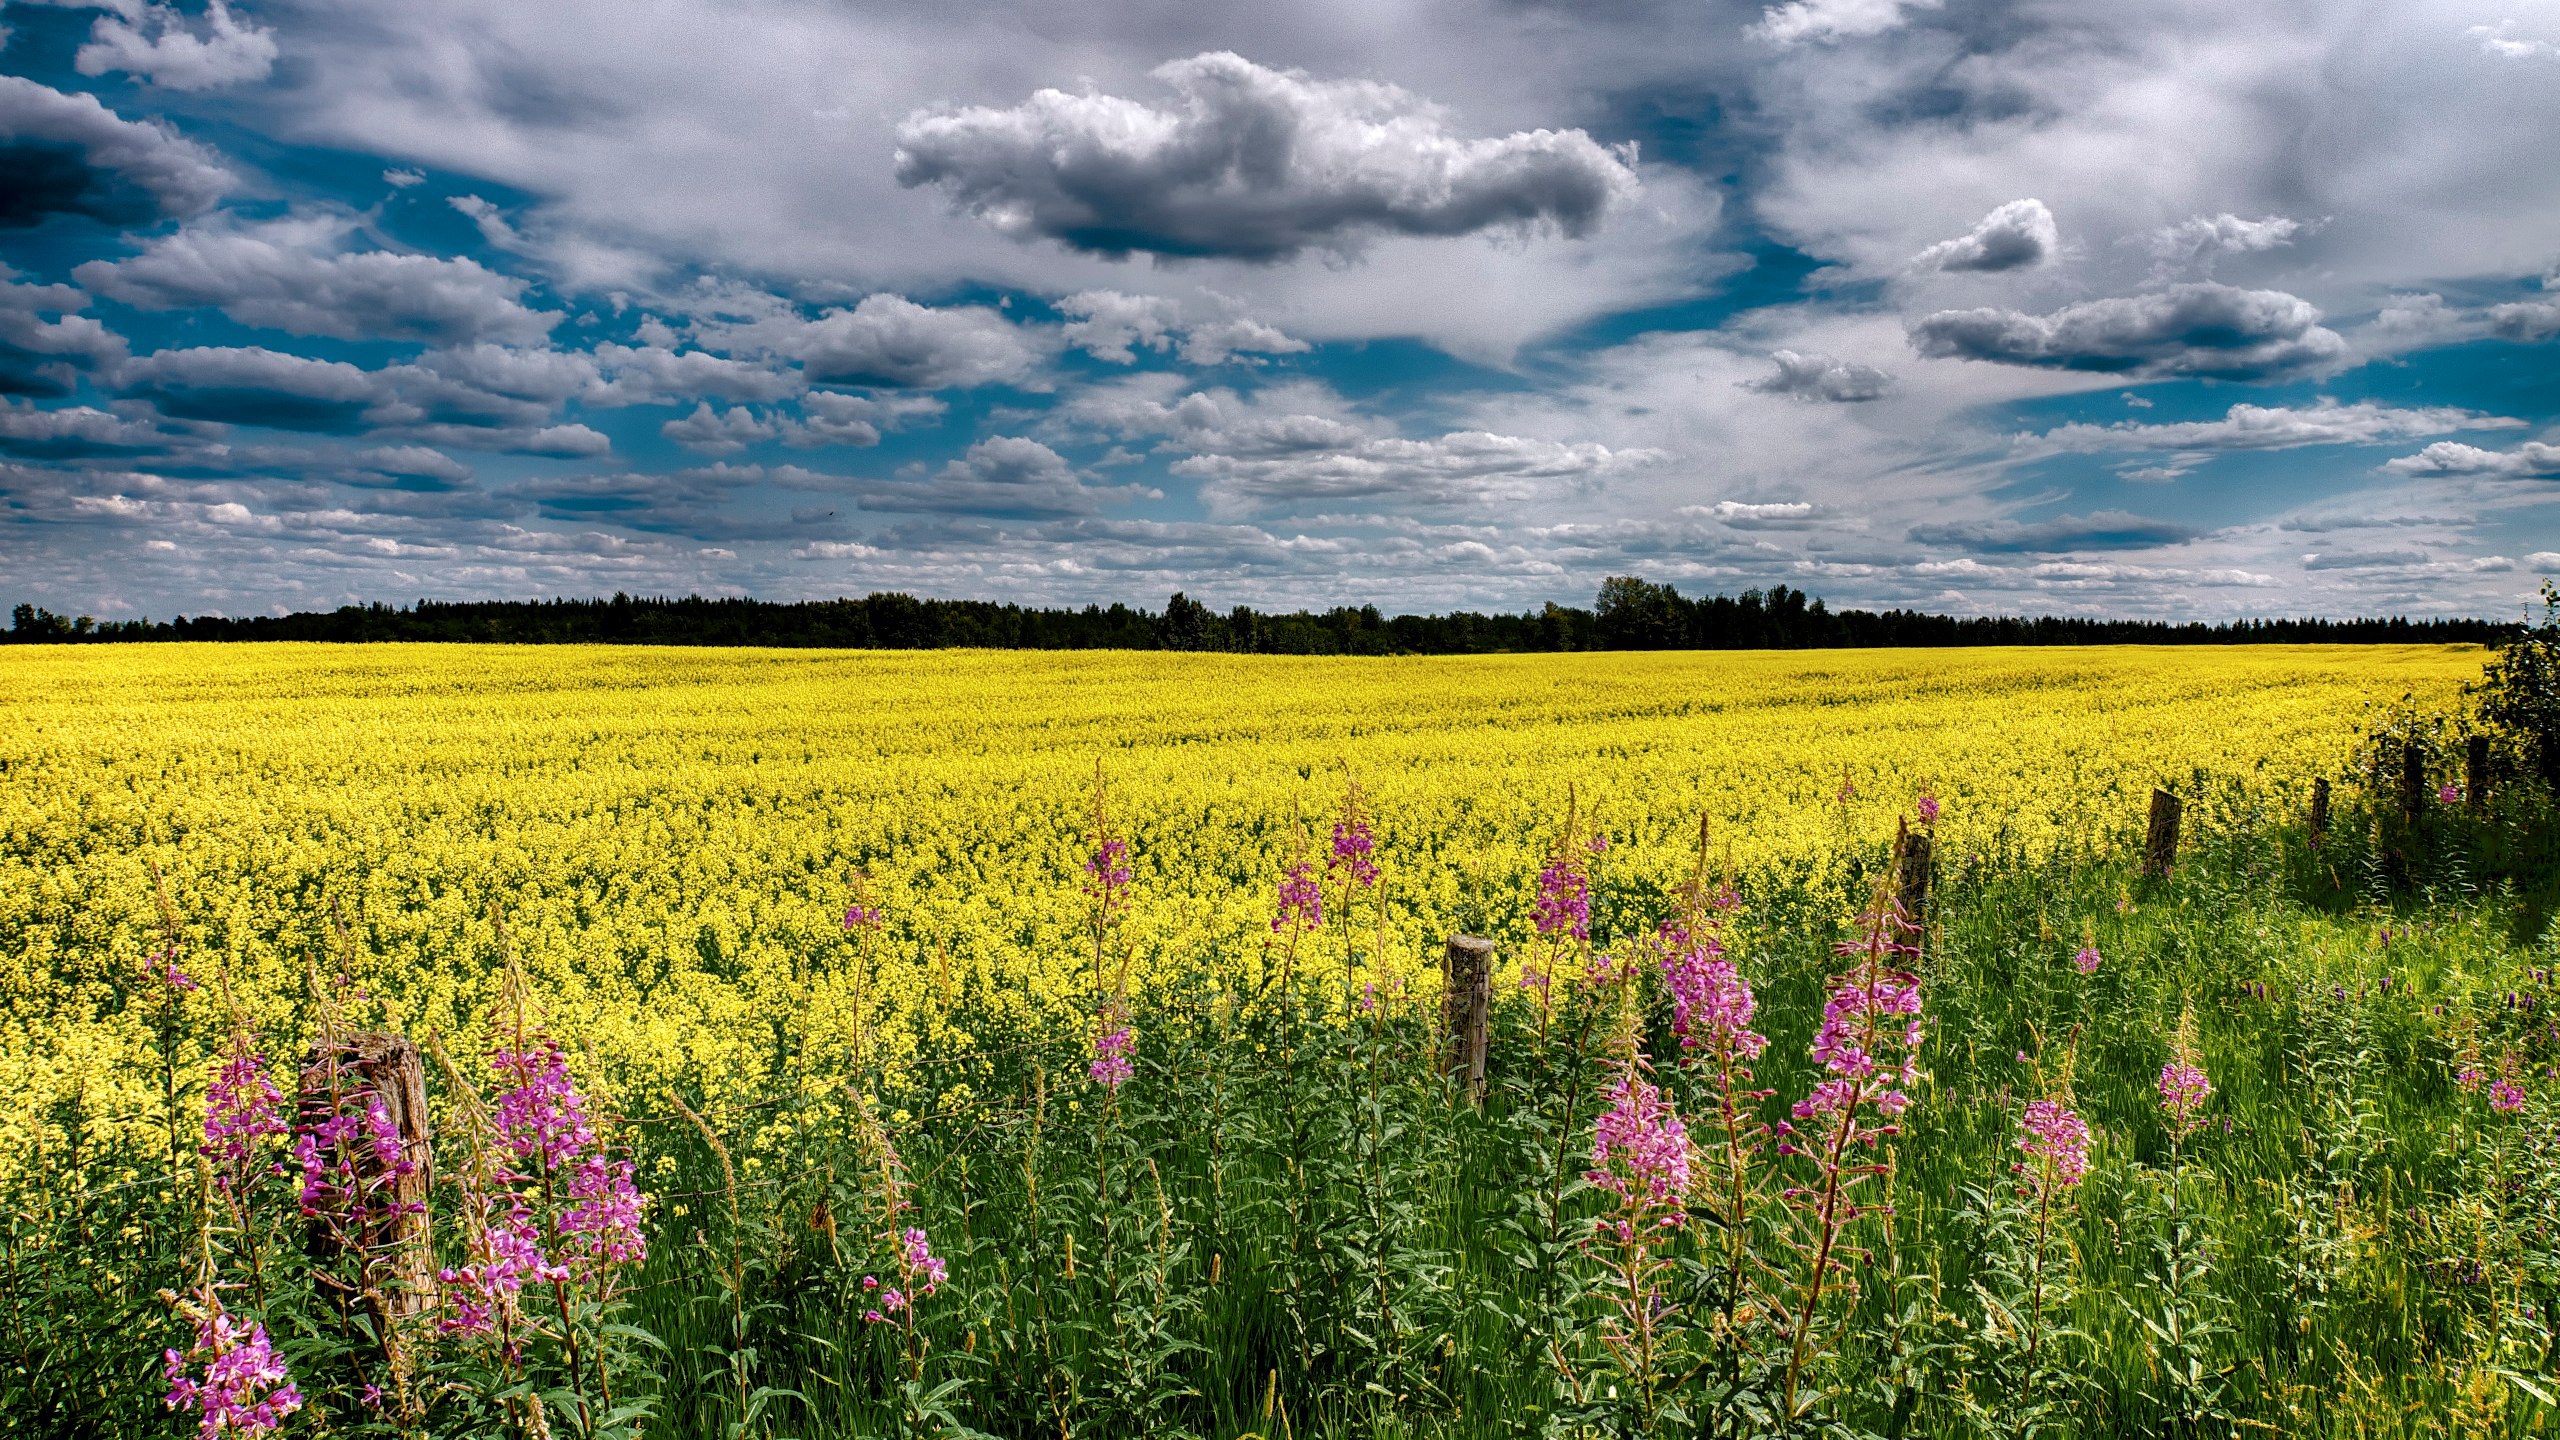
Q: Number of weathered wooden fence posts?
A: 7